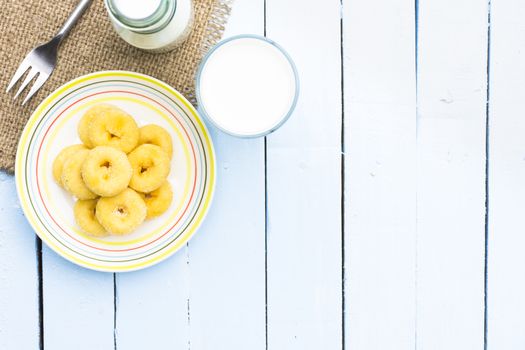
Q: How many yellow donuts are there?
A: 10